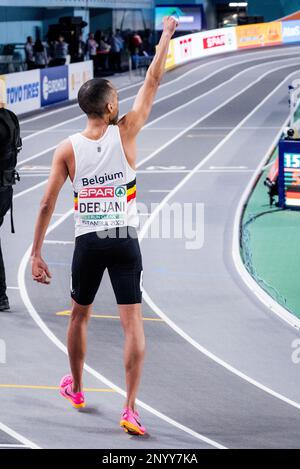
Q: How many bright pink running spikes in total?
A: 2